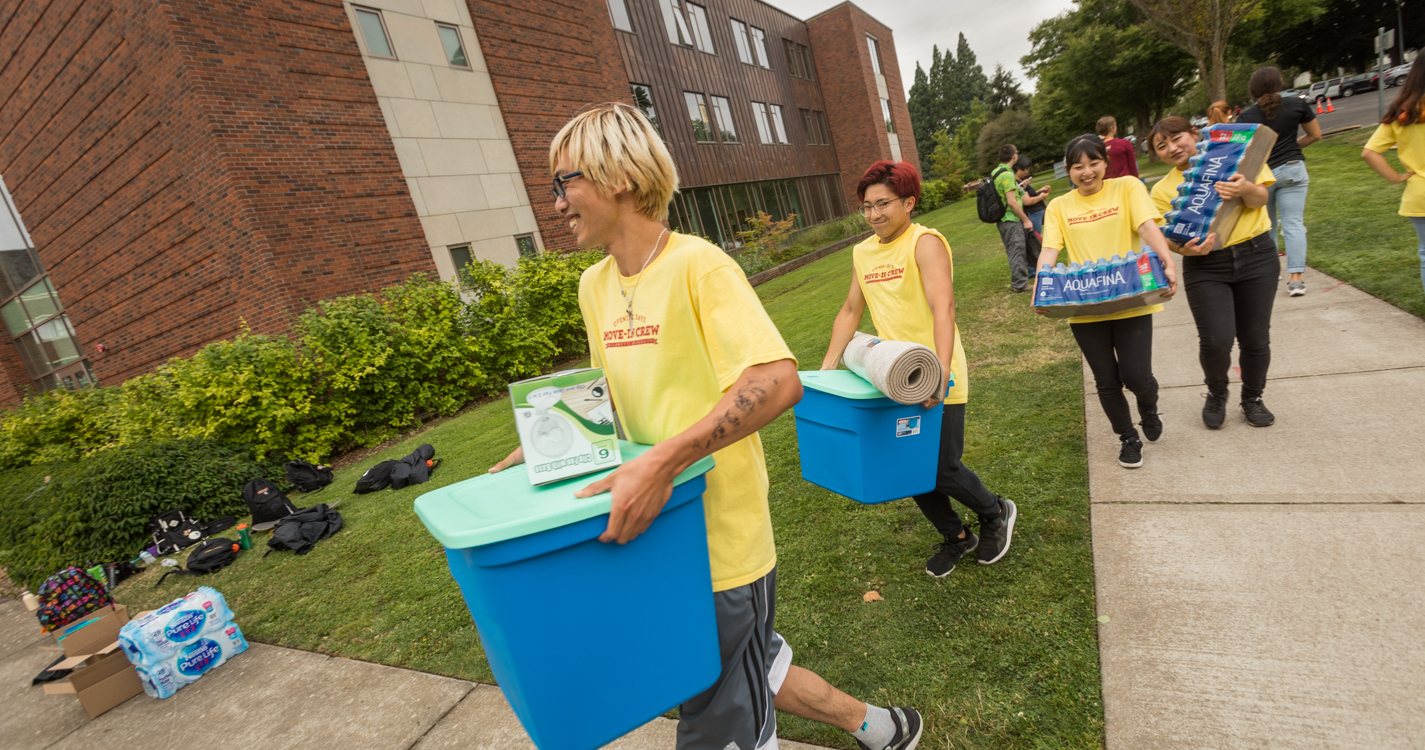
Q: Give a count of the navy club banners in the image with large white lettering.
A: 0